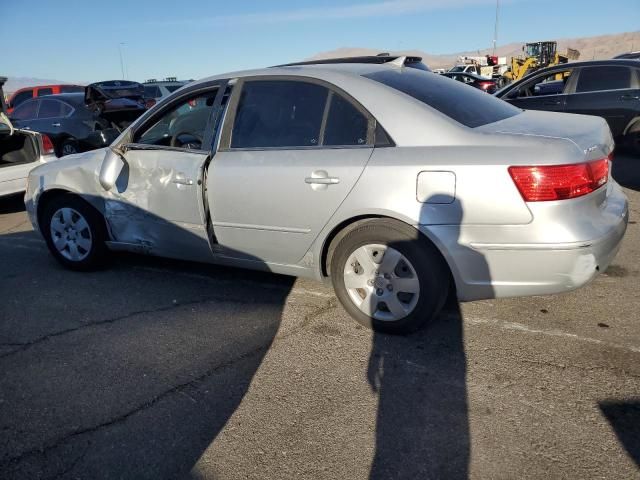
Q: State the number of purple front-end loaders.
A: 0